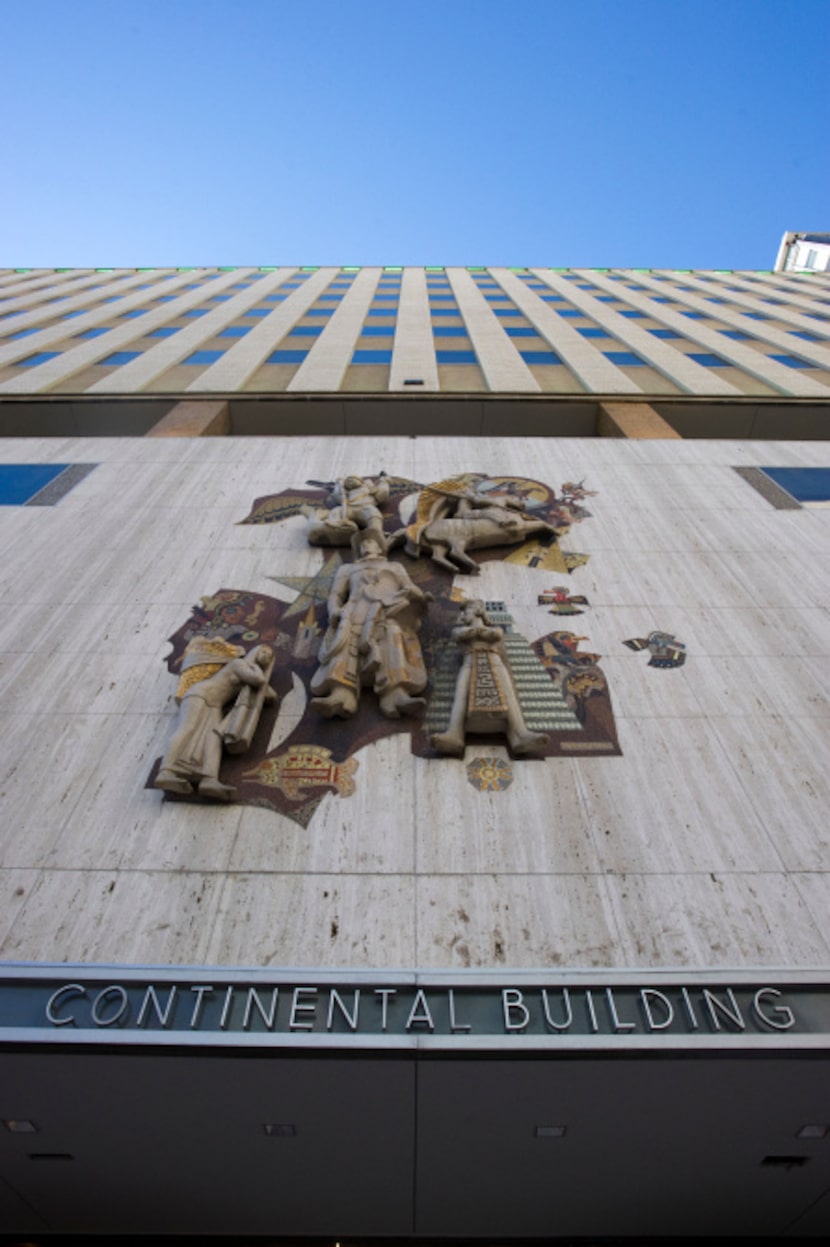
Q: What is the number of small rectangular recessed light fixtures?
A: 4